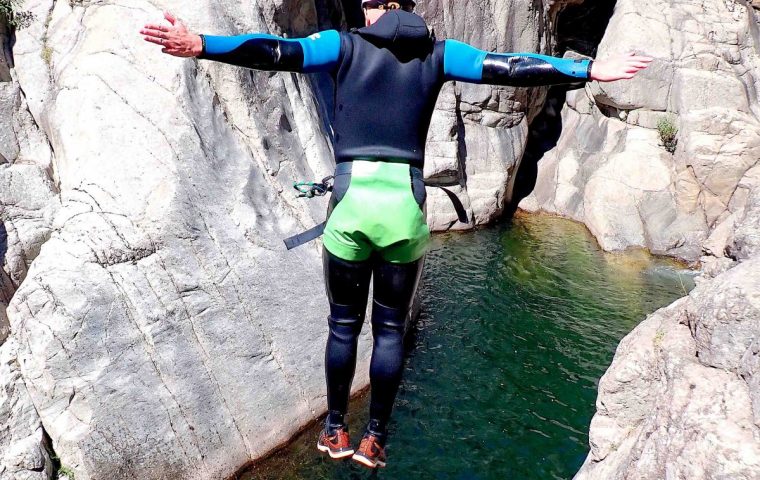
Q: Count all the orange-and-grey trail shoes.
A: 2